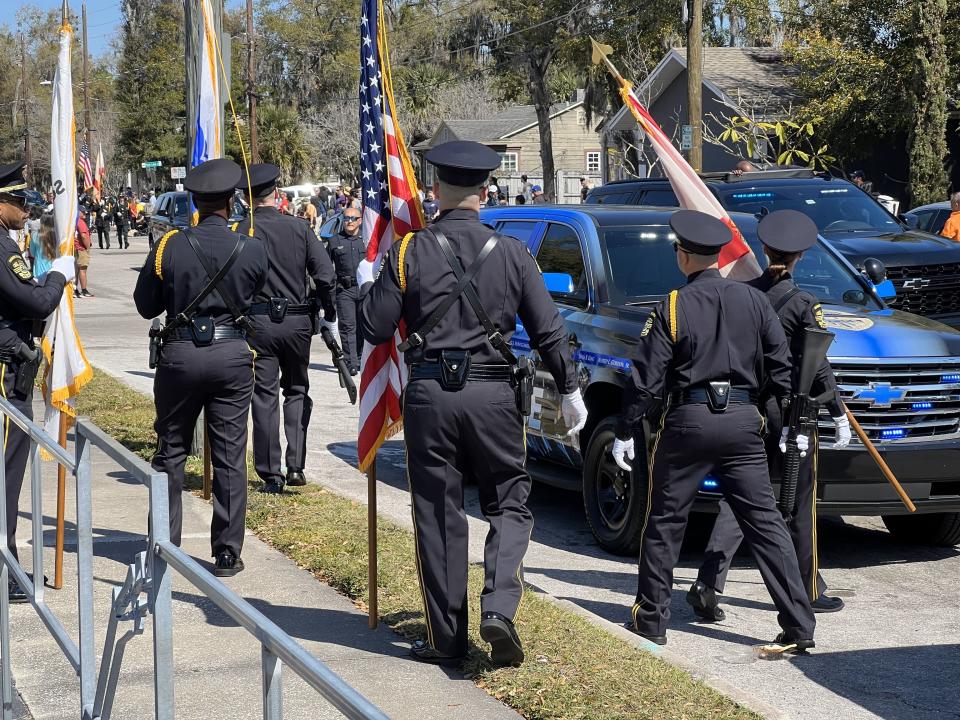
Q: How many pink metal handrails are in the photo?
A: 0